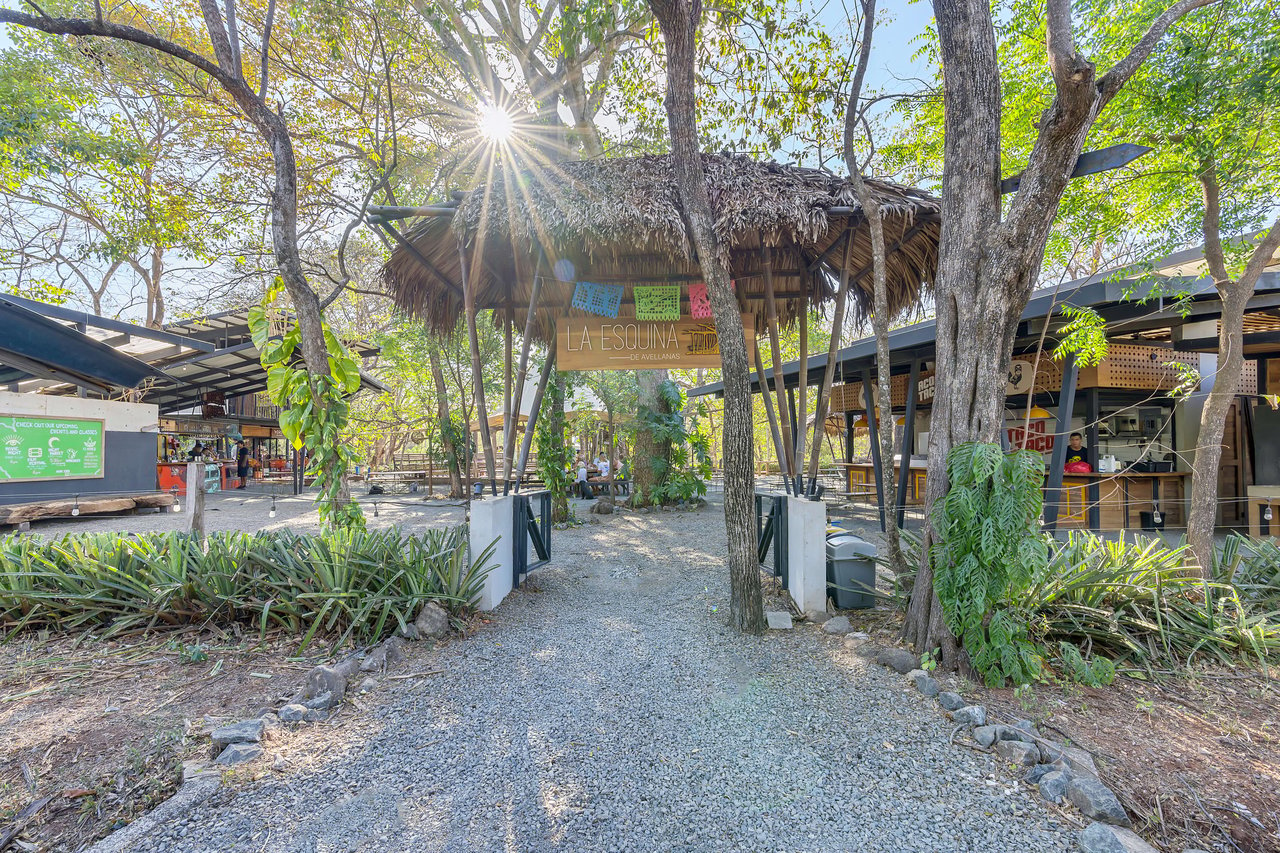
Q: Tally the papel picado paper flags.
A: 3